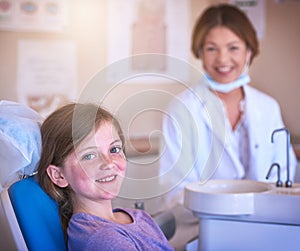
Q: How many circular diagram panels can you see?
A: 3